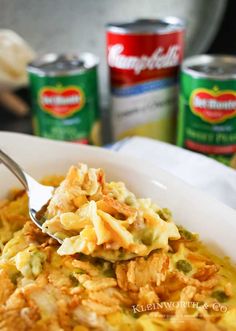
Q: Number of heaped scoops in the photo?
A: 1